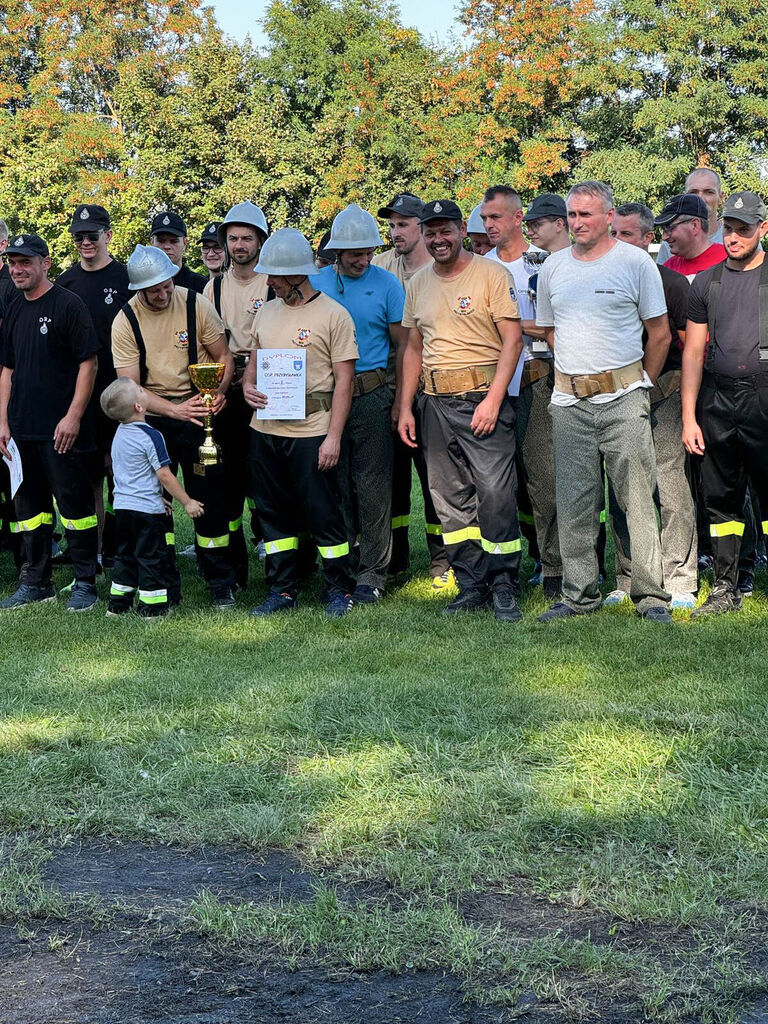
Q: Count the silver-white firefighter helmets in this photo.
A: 5